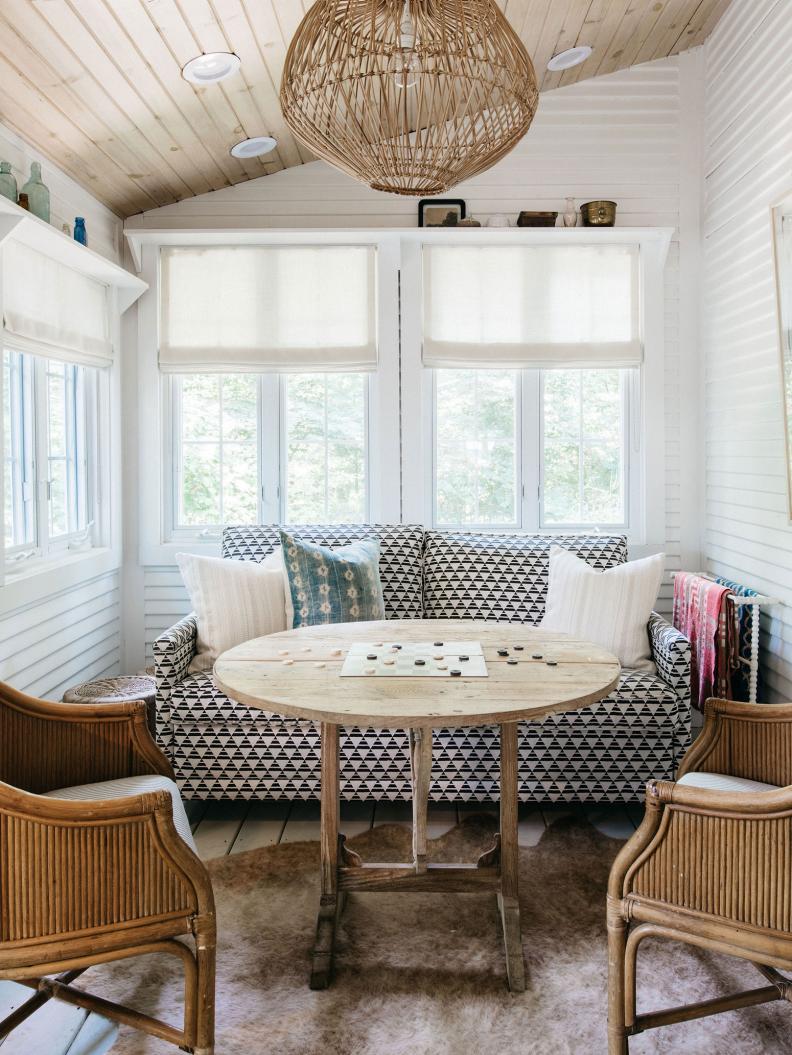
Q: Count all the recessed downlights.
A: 3